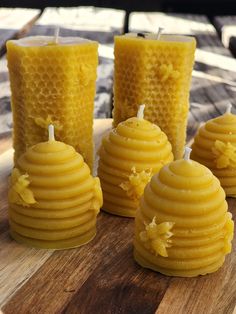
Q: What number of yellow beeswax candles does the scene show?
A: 6